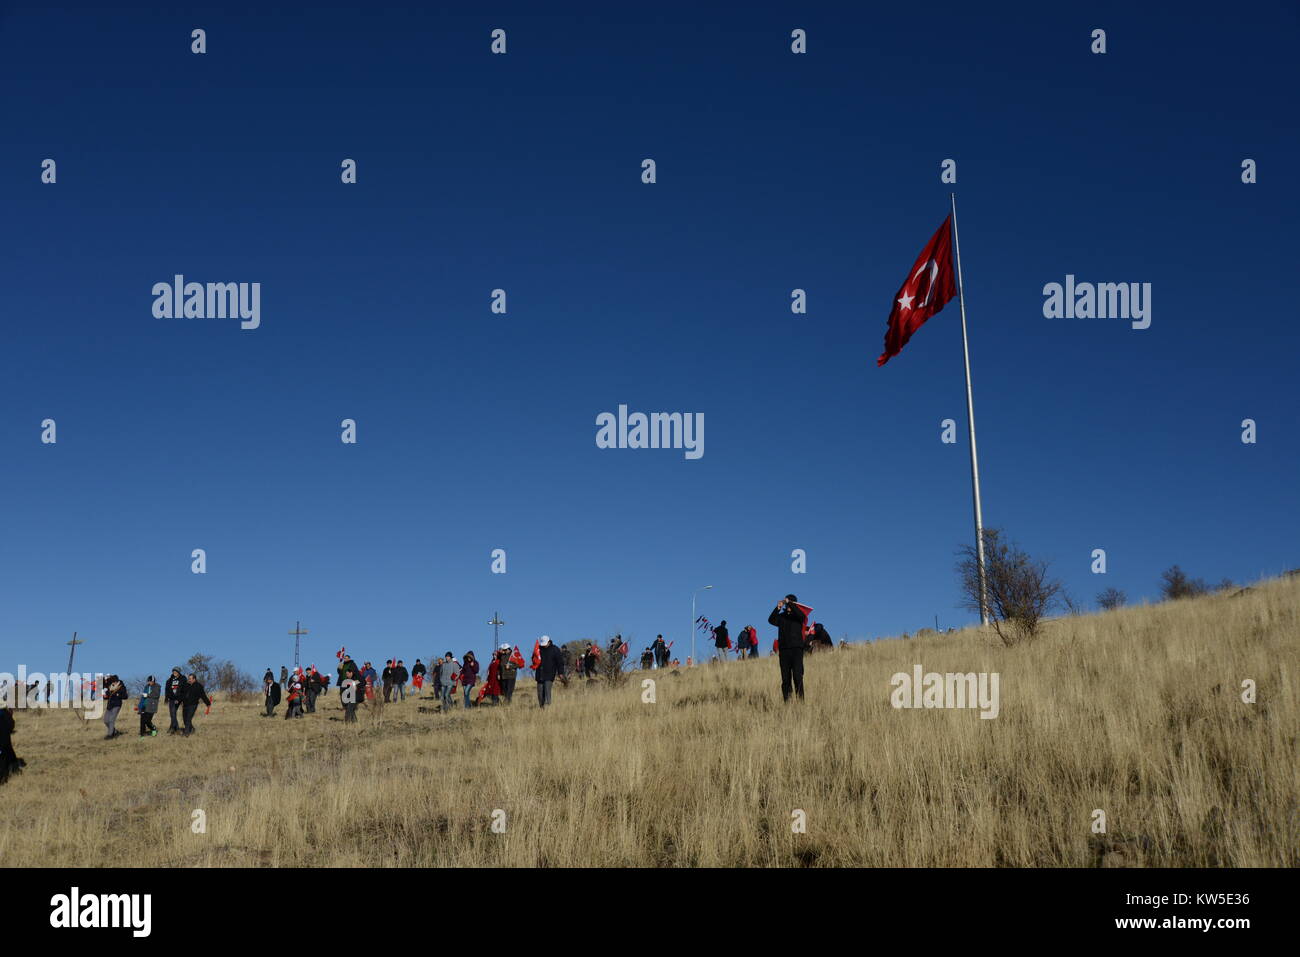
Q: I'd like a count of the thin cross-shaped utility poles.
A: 3